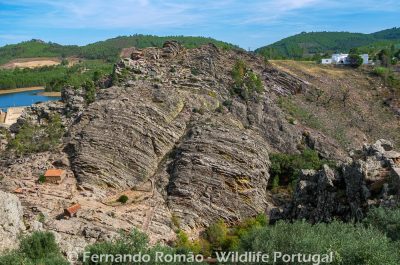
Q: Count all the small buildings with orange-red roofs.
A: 2